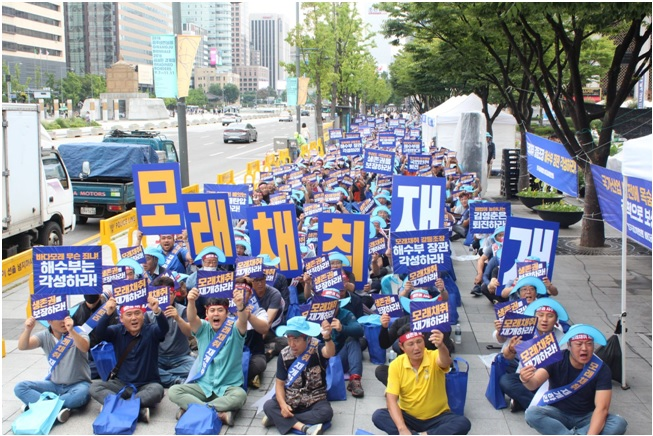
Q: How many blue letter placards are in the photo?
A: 6